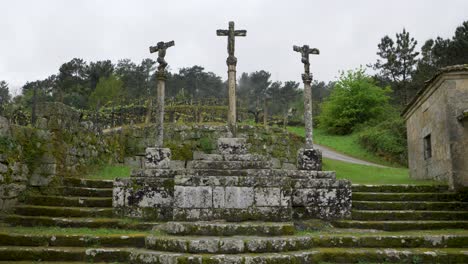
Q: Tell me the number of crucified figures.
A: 3